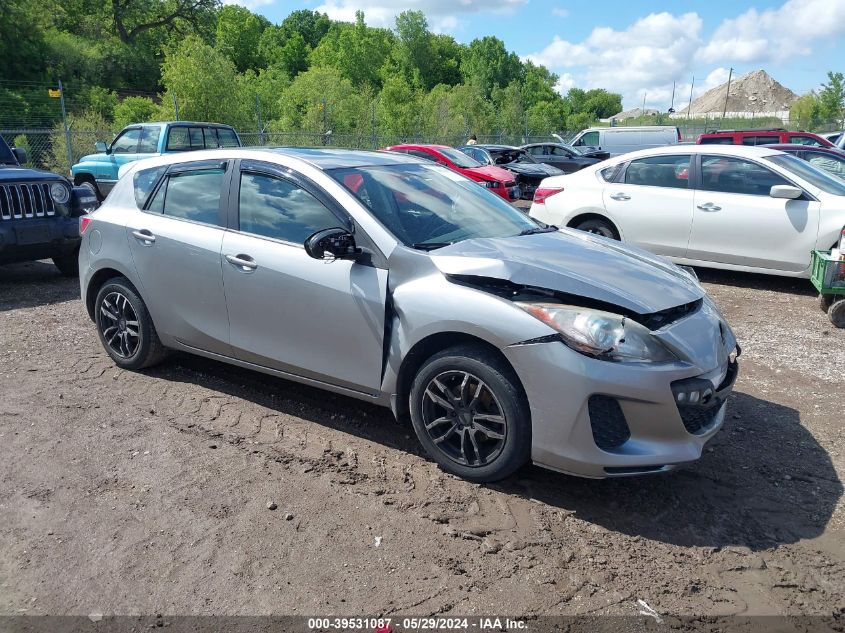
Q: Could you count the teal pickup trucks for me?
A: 1